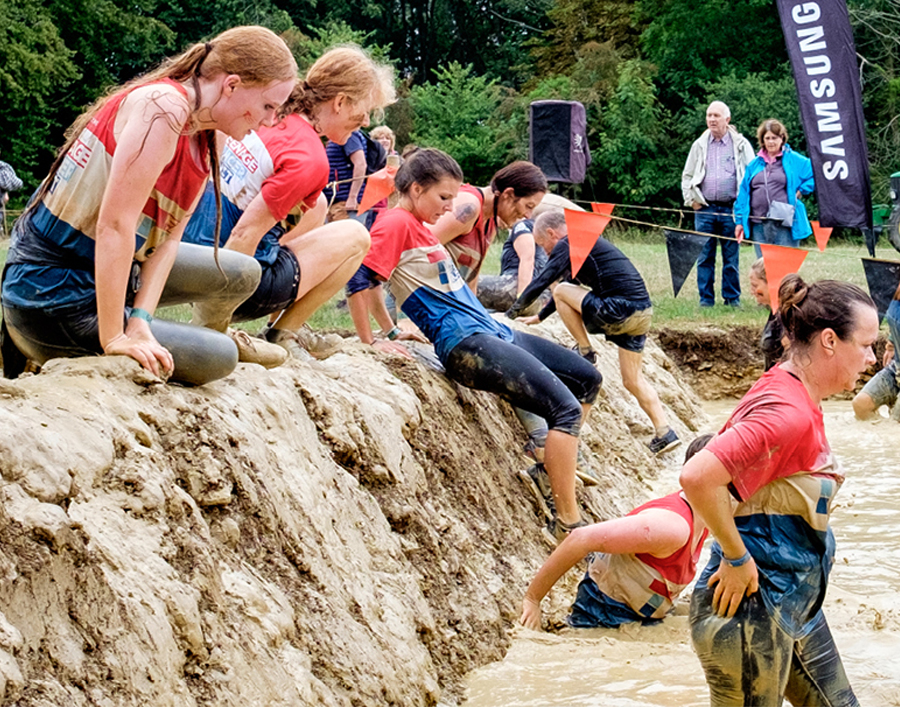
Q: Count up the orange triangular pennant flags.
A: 5